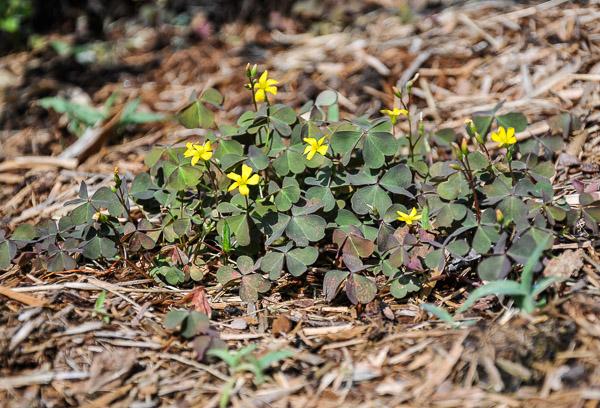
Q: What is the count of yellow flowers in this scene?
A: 7